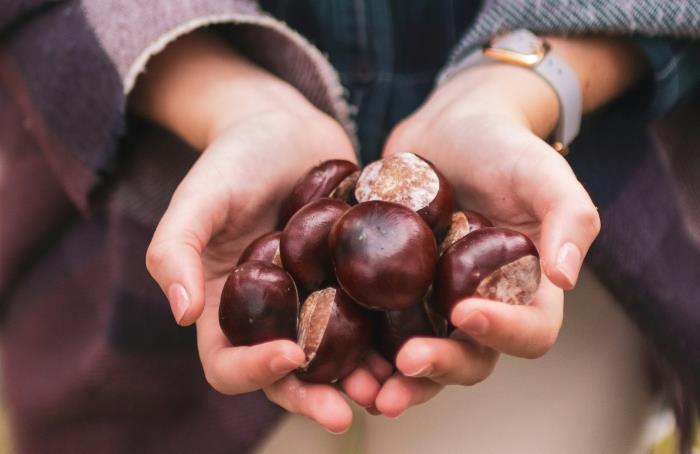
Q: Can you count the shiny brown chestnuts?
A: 10